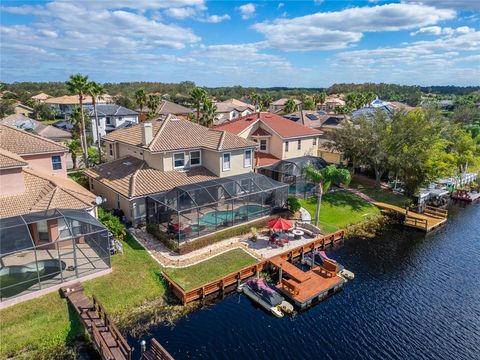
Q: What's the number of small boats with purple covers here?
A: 2